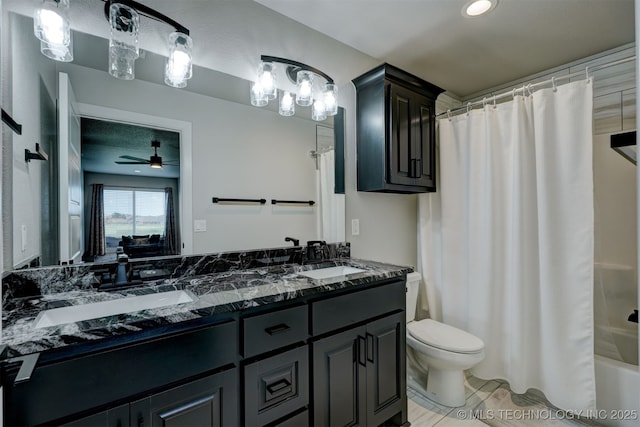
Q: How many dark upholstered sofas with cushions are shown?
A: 1